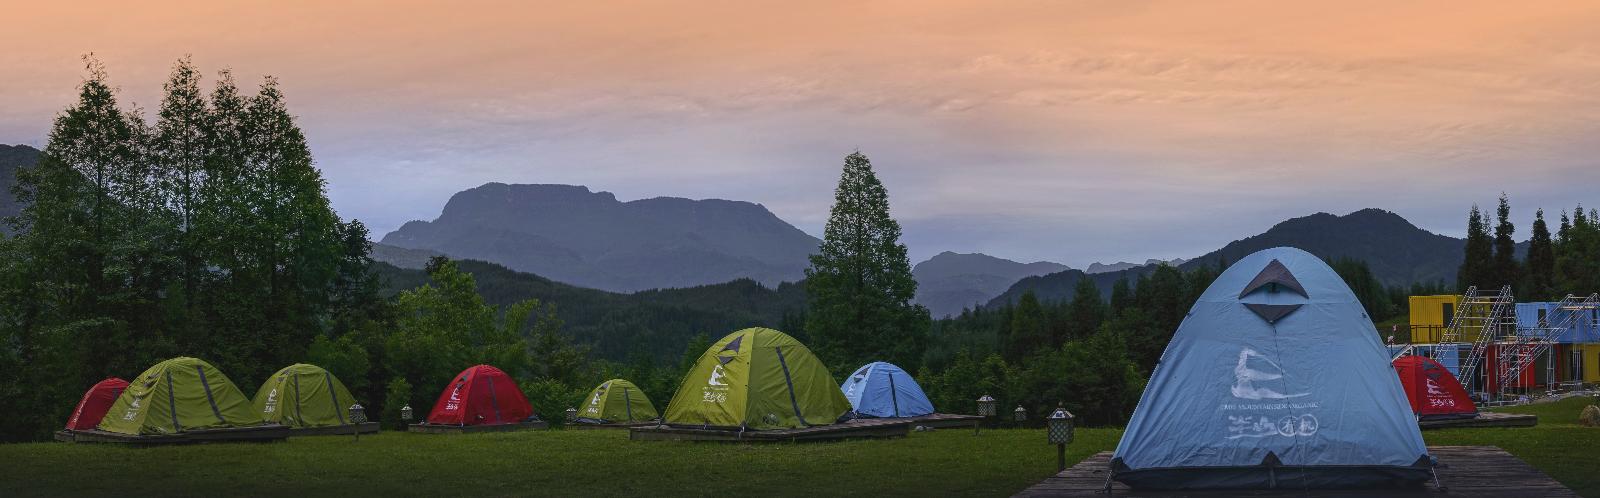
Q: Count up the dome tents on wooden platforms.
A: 9